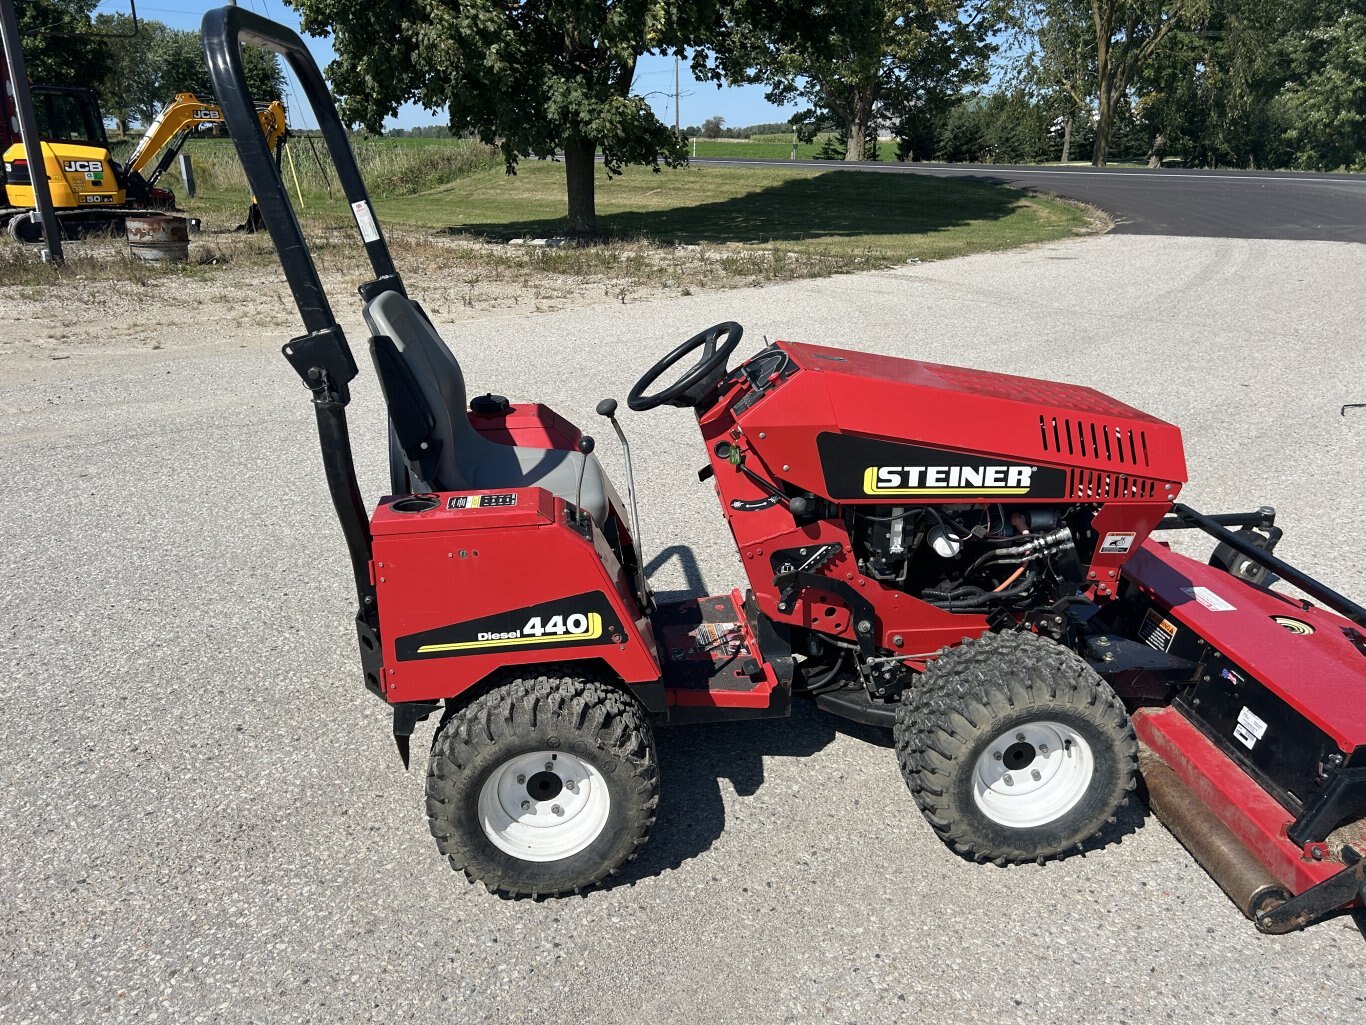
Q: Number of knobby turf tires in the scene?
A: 2